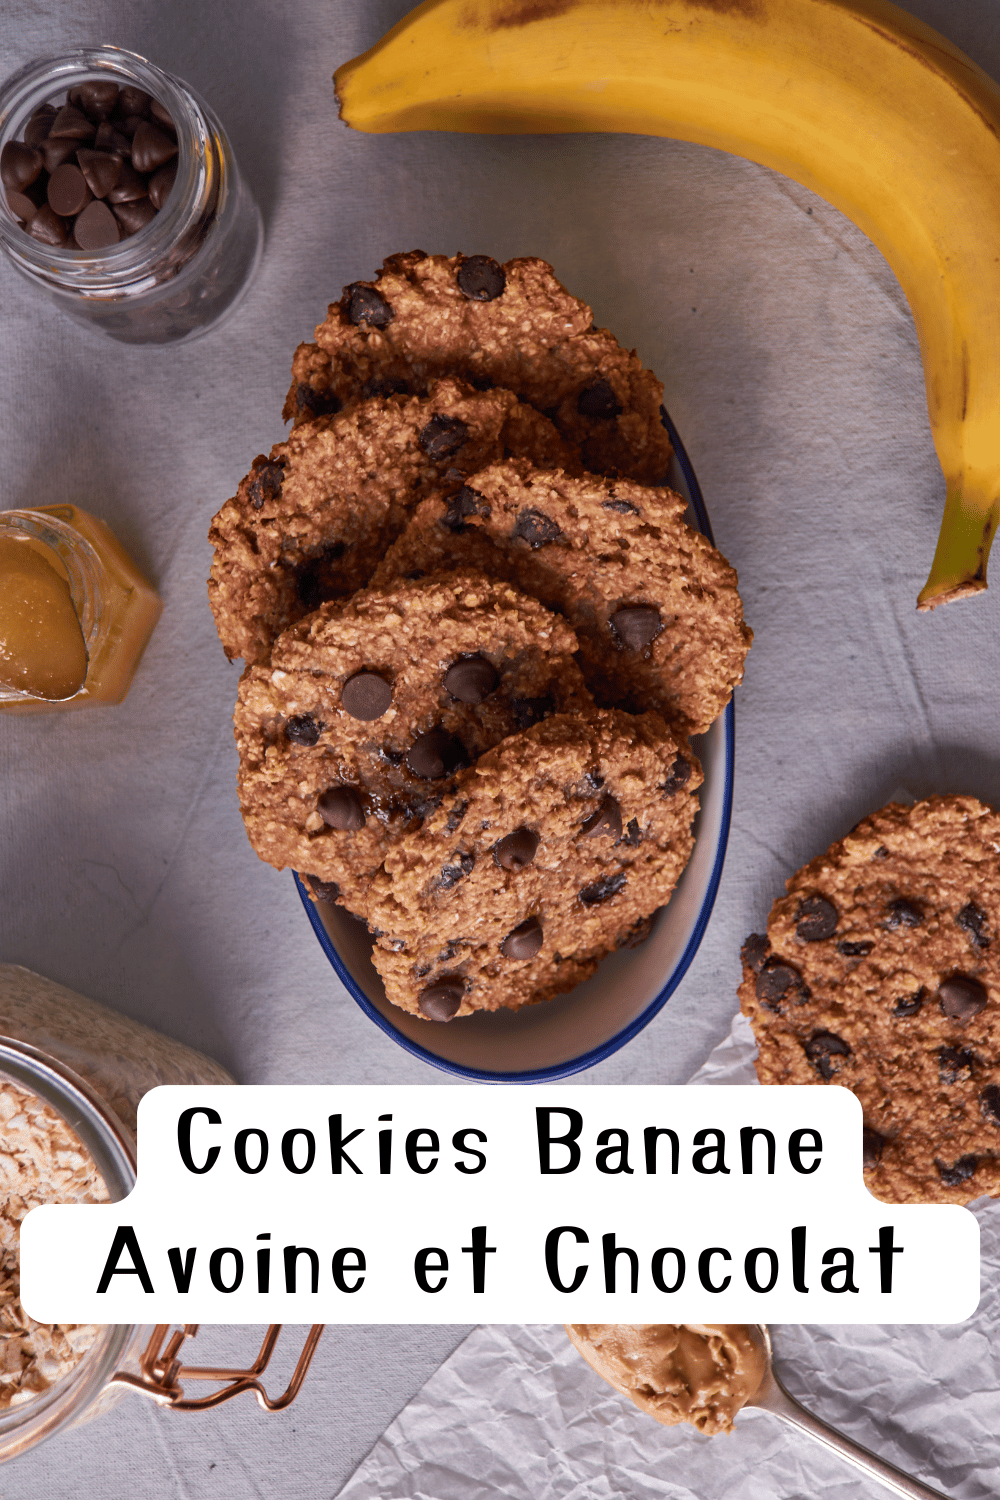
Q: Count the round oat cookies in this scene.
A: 6